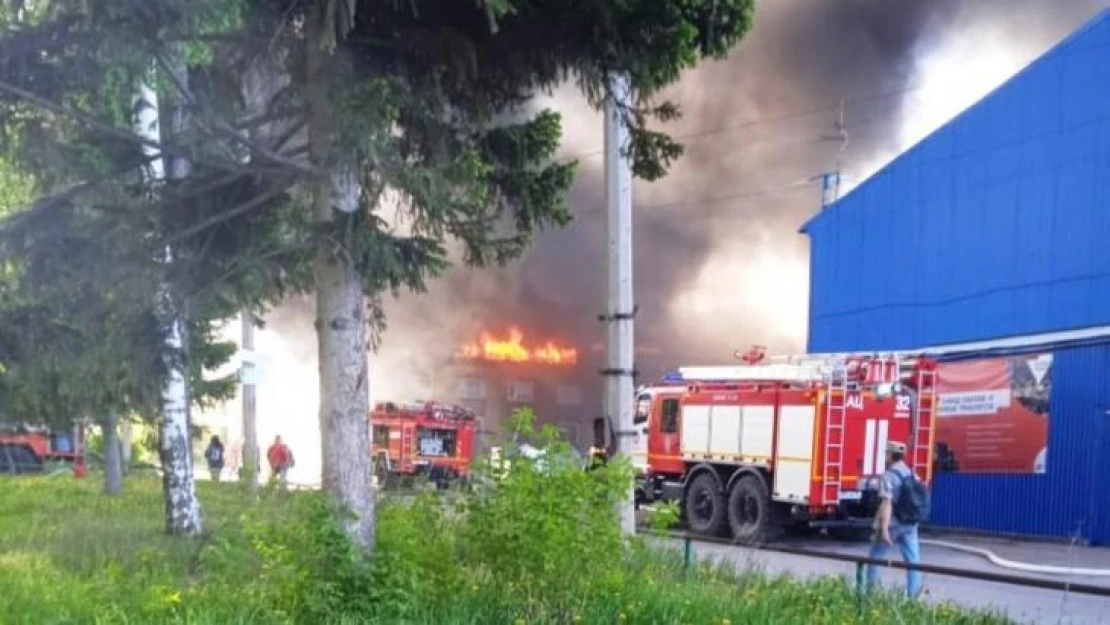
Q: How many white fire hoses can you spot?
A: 1